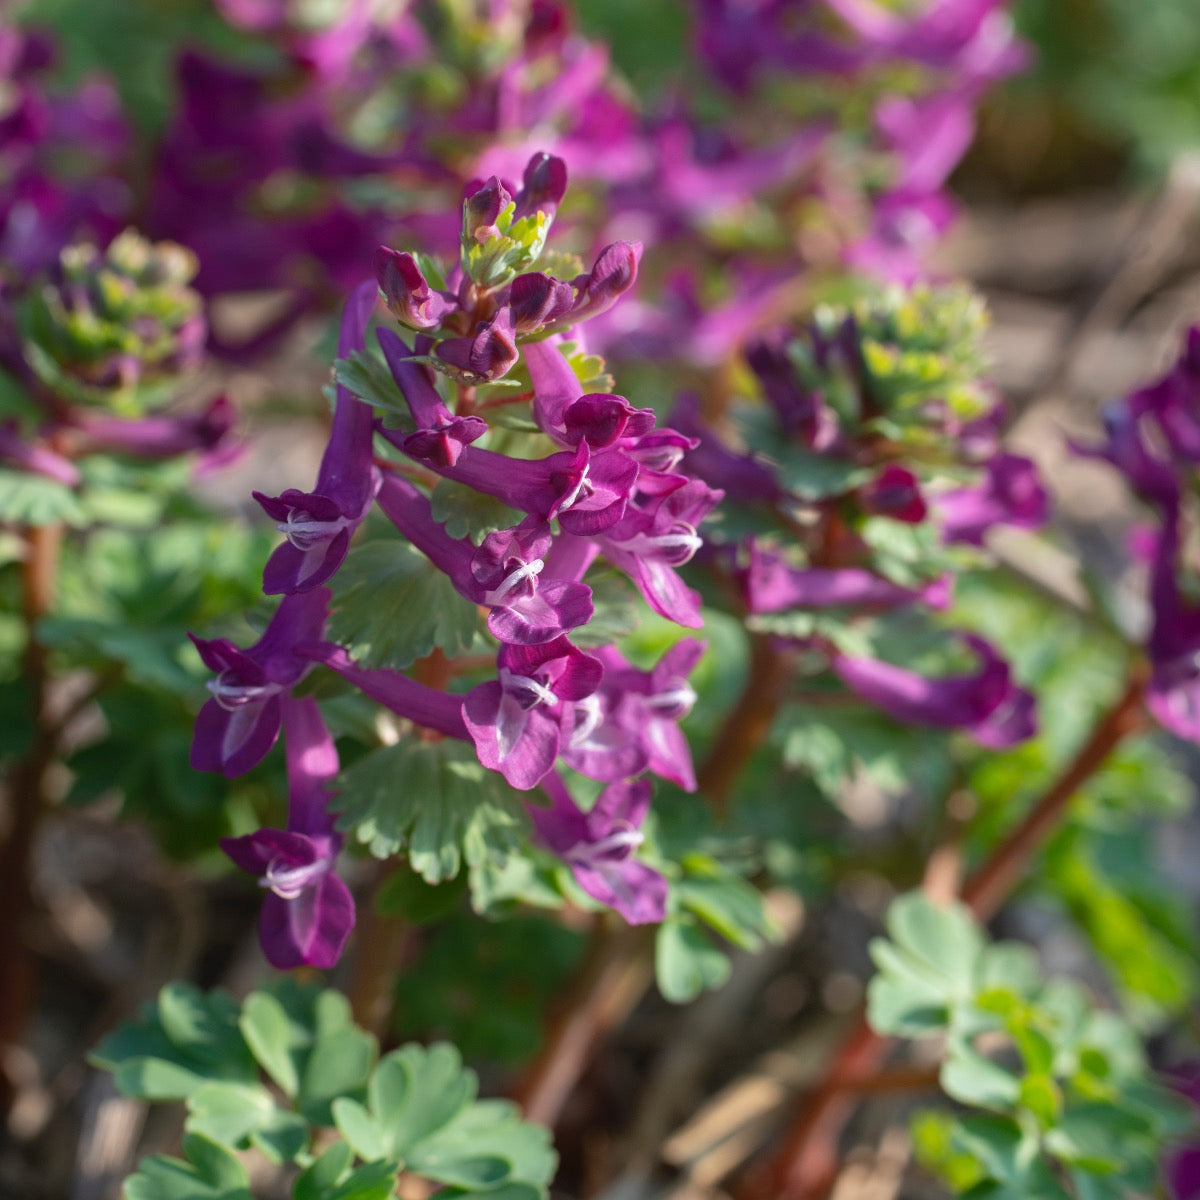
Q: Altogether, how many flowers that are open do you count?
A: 11